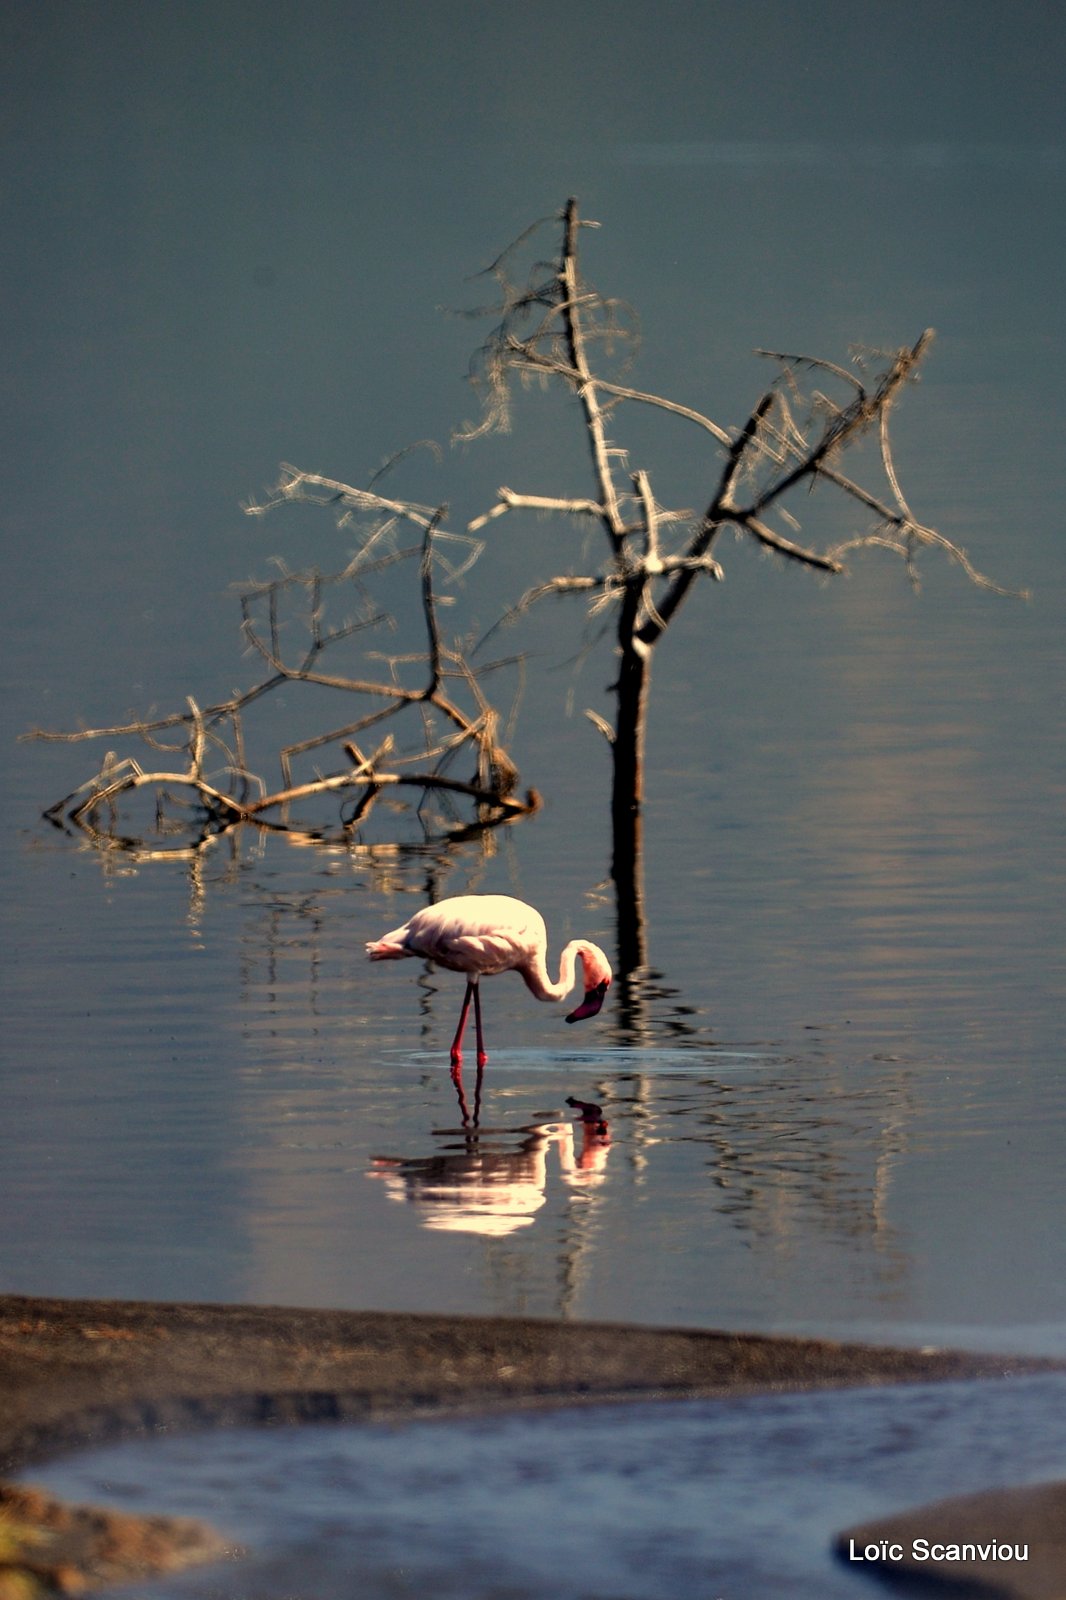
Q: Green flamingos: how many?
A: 0